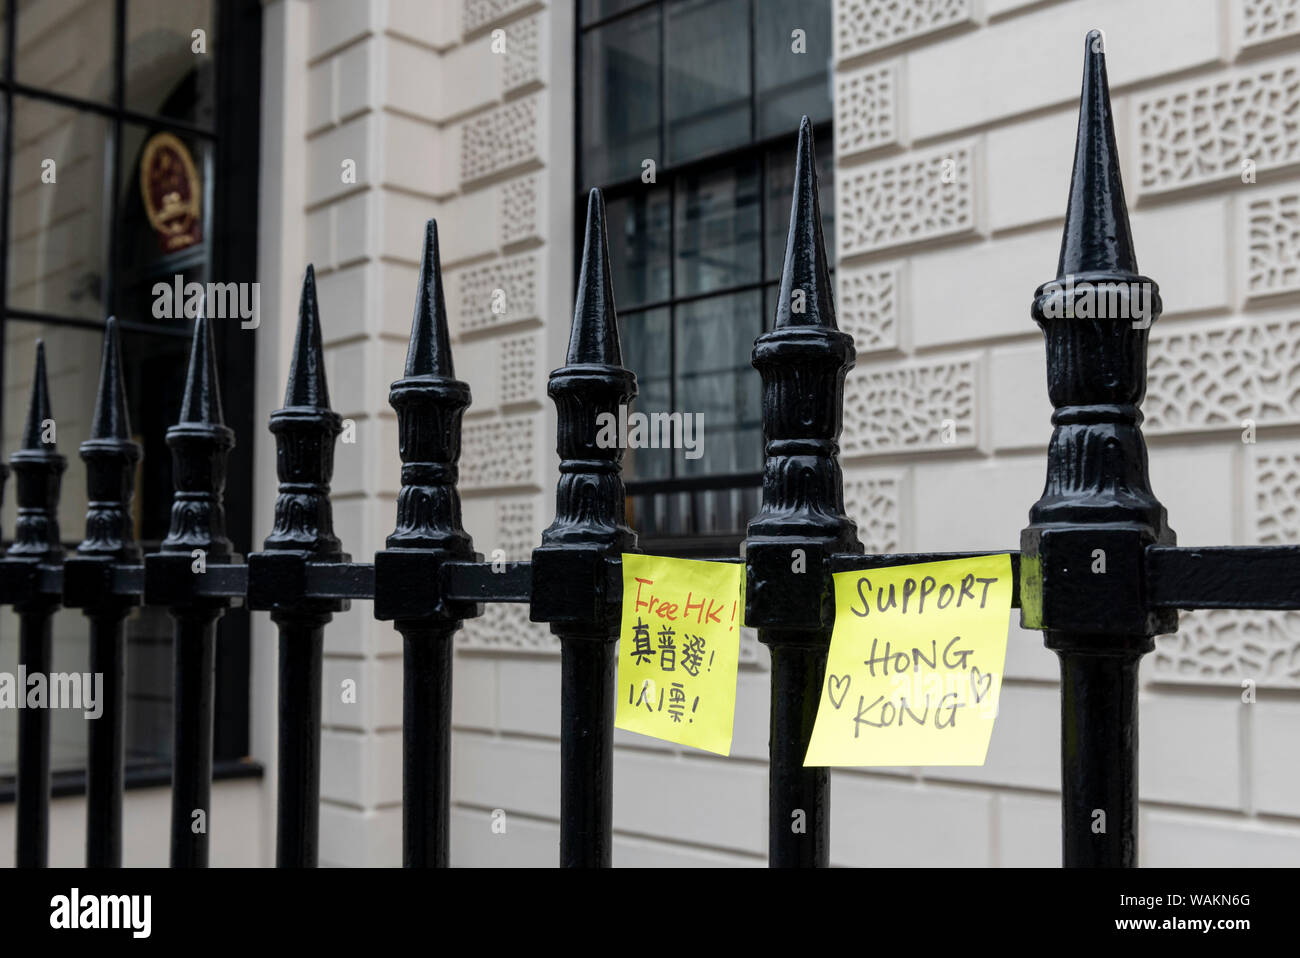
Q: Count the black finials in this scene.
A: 8